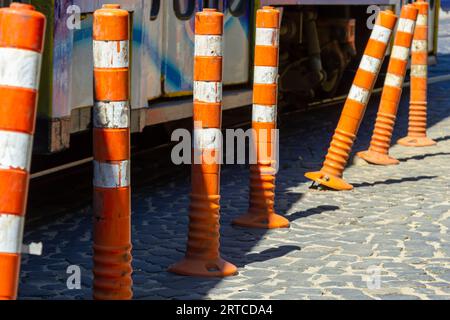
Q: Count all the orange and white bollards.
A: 7